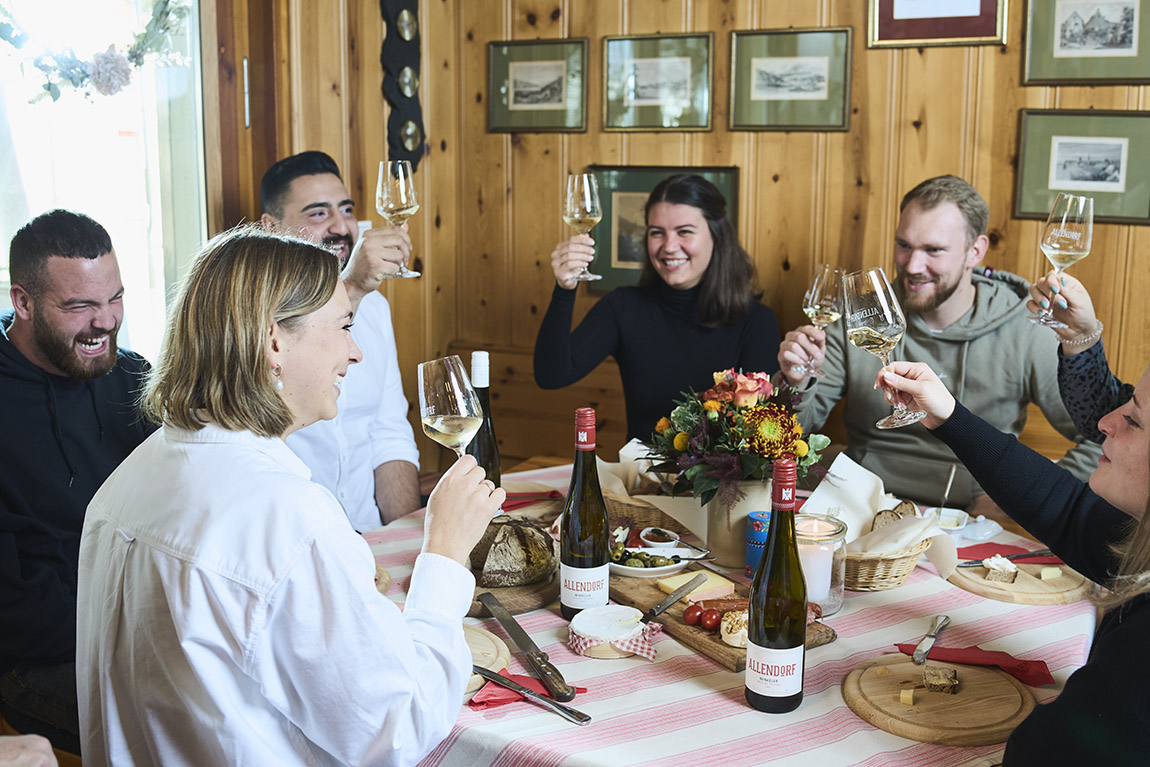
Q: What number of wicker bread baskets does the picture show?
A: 2